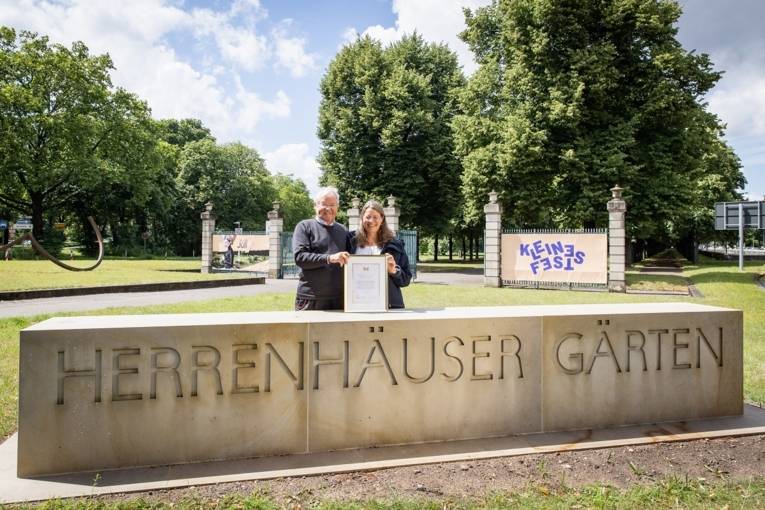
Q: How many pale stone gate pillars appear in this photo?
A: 6